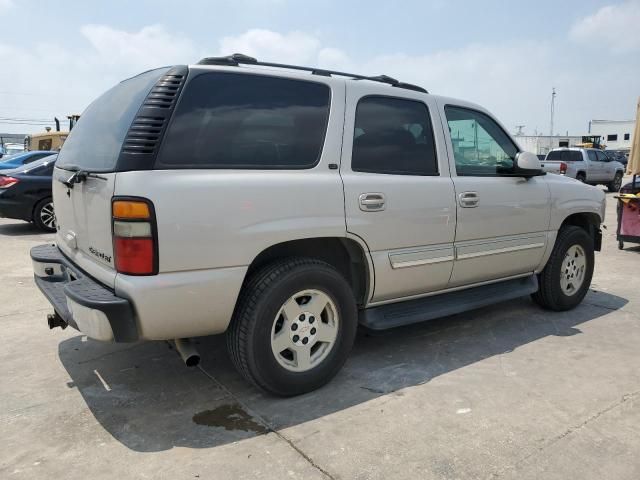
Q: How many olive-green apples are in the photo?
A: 0